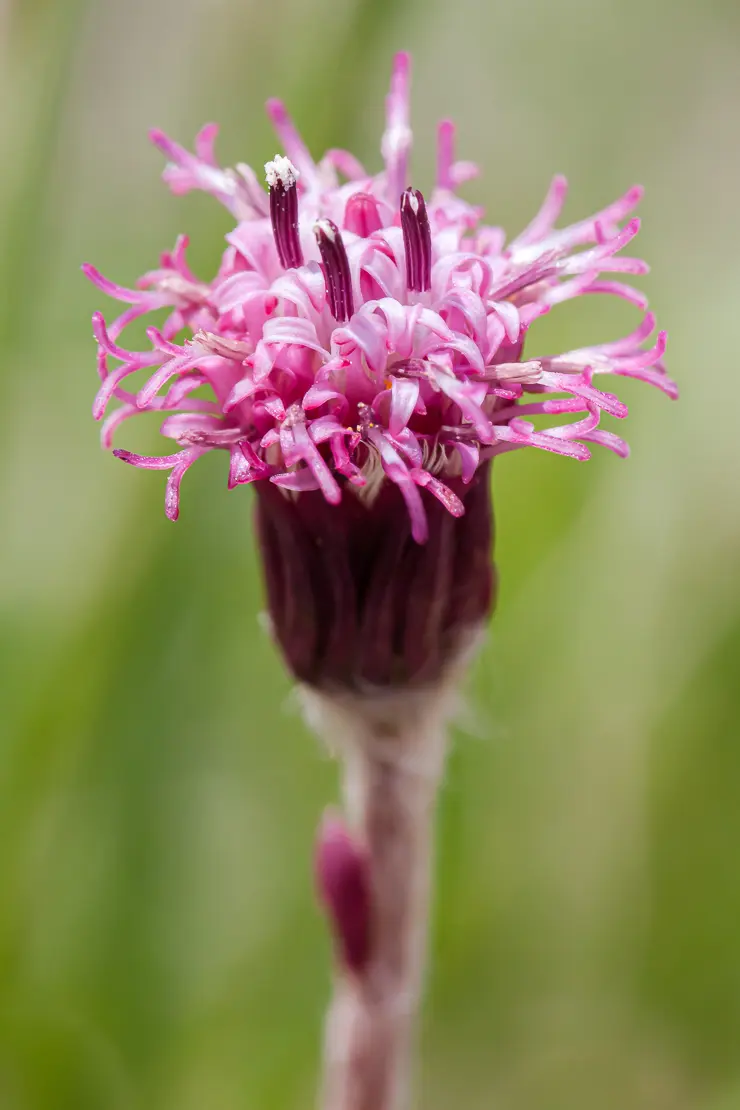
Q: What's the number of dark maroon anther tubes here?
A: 3